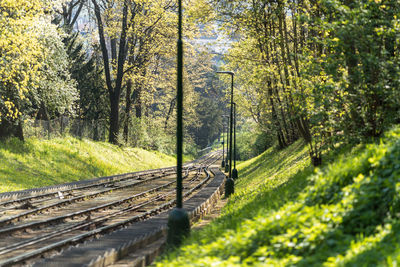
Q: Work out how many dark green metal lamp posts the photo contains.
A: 5